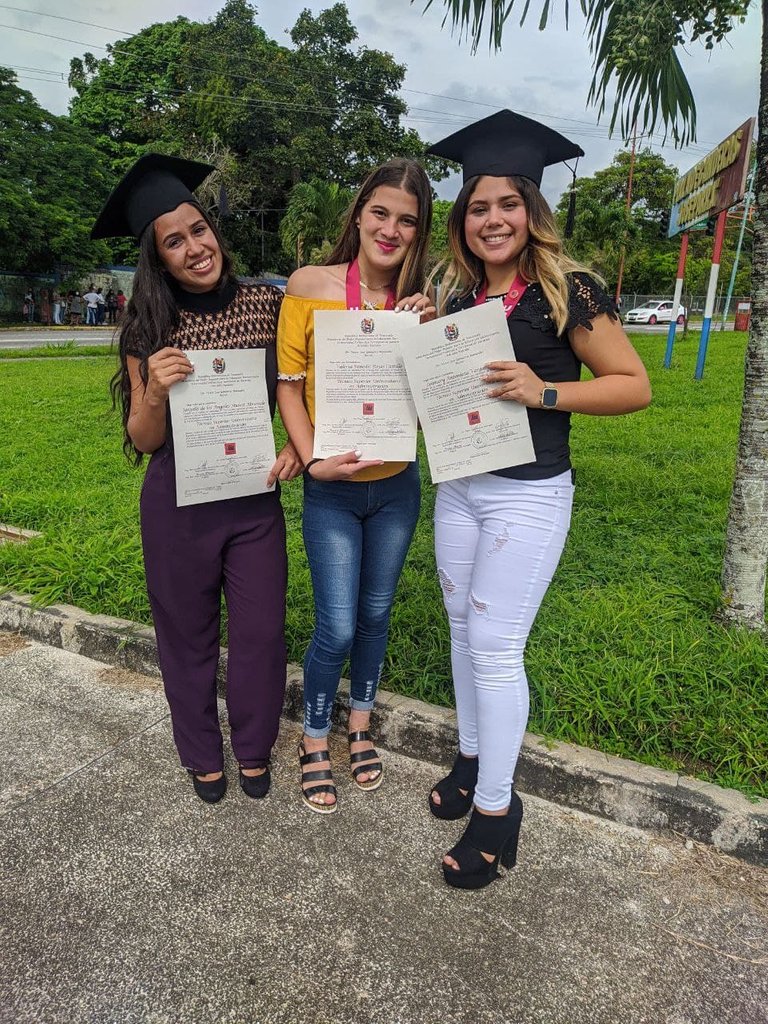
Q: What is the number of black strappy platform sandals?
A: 2